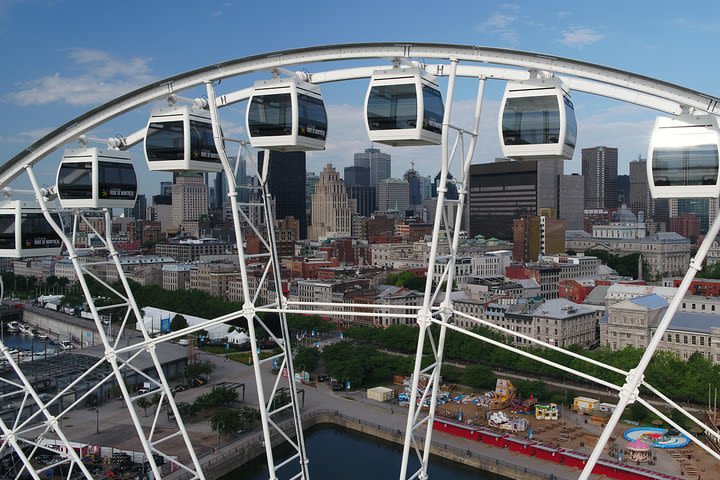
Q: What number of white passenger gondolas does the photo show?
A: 7